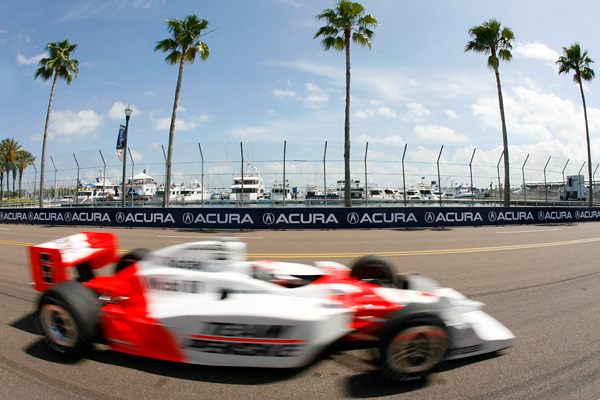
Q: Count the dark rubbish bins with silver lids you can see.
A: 0